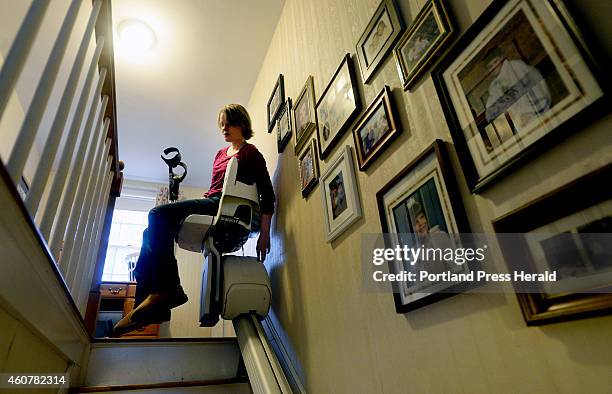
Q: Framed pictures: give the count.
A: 12